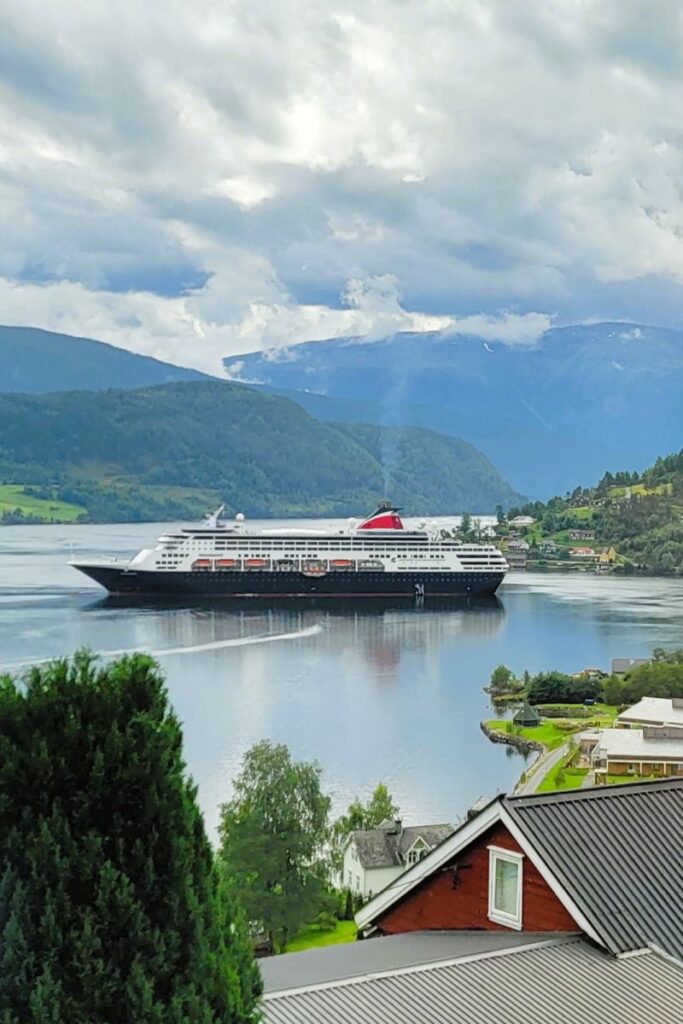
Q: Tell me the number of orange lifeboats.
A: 4